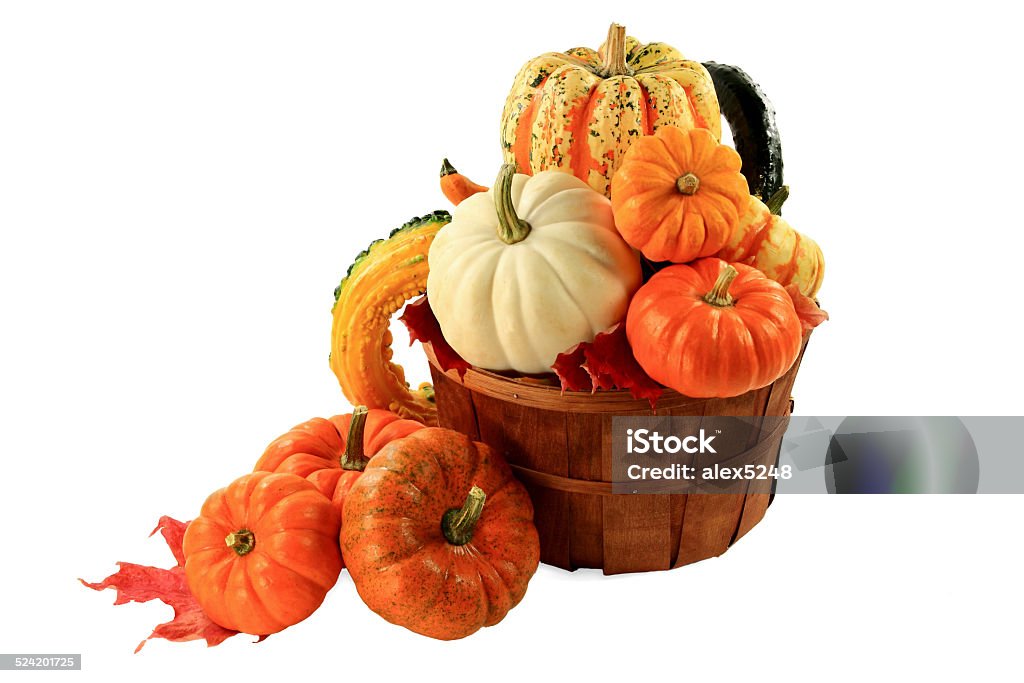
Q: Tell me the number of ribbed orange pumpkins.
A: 5